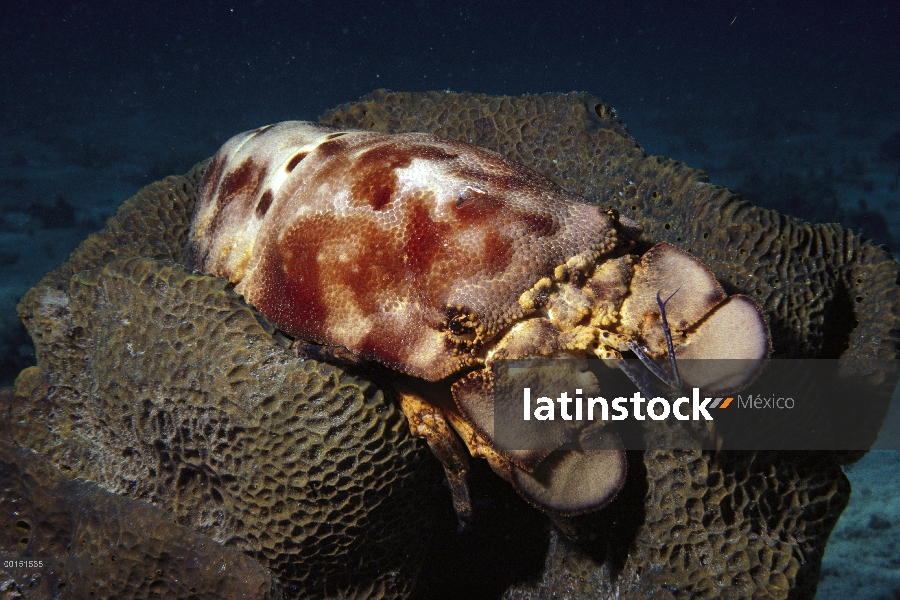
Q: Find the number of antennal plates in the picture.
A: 4